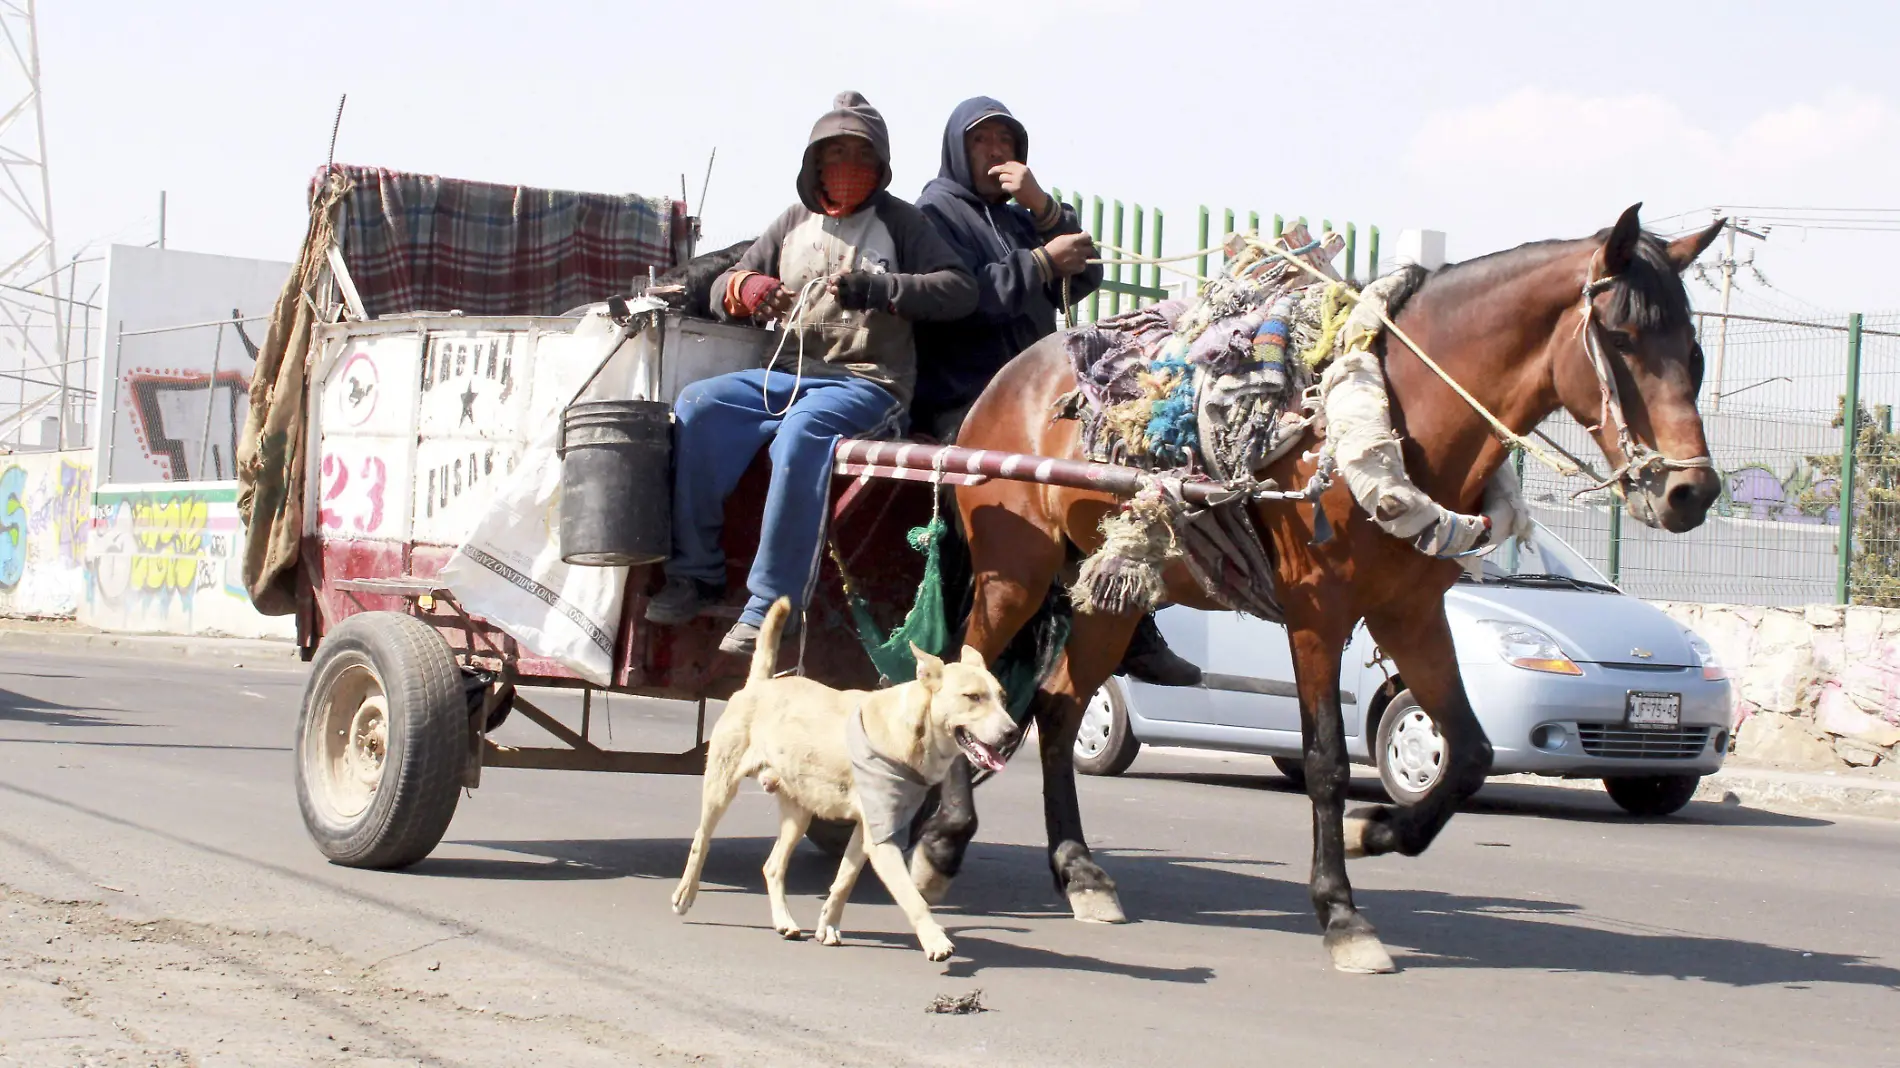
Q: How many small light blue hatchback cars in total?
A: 1